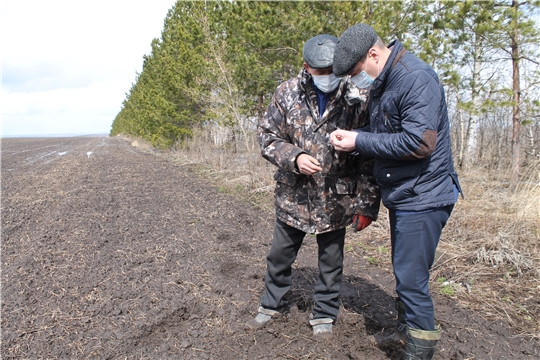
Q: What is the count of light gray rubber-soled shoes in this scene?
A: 2